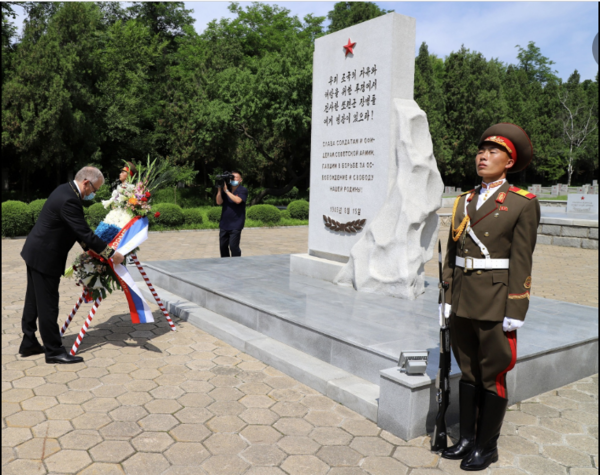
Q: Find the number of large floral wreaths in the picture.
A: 1